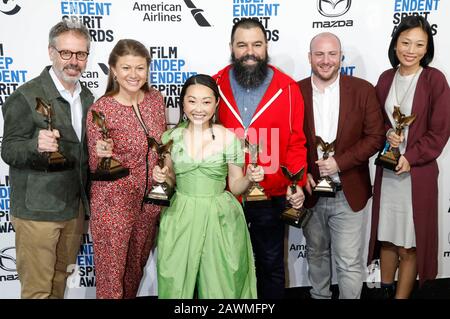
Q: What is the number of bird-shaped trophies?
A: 7